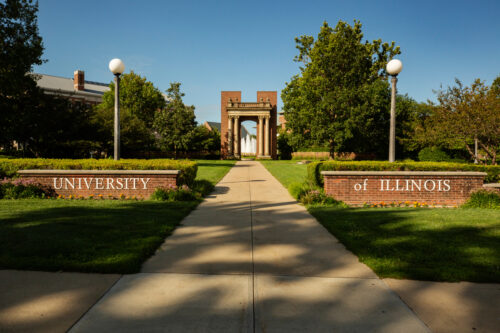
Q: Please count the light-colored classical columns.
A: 4